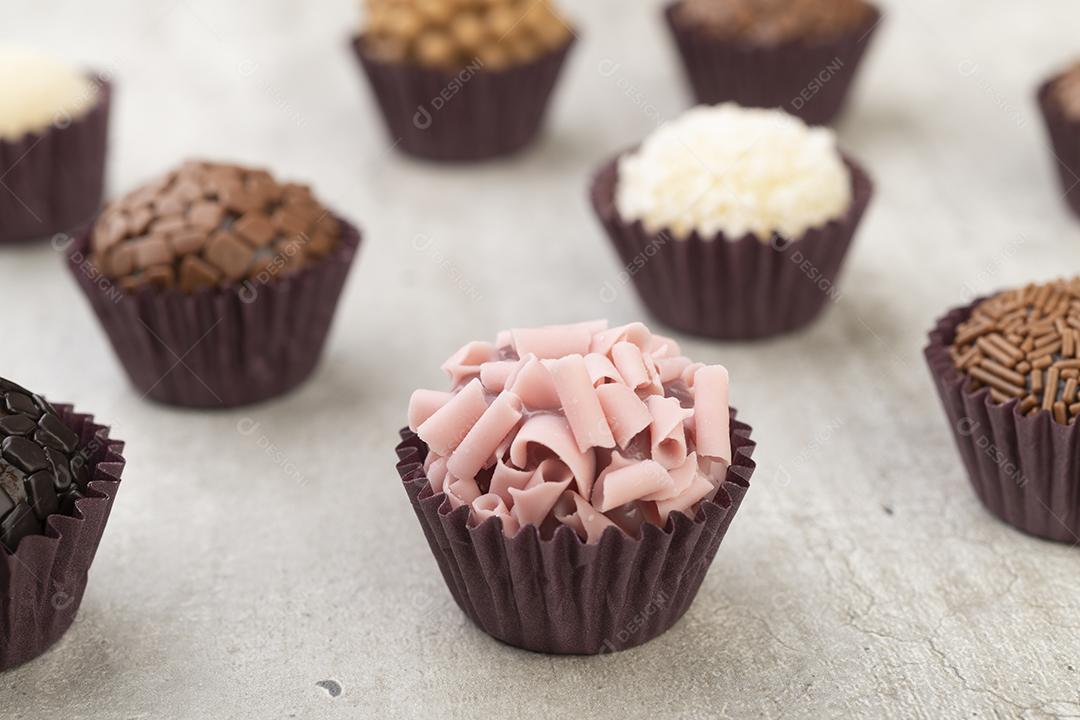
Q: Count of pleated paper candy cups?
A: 9